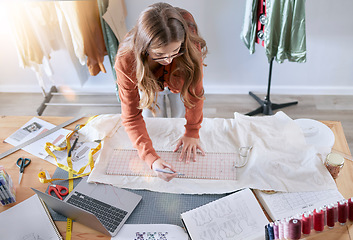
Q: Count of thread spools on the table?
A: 11